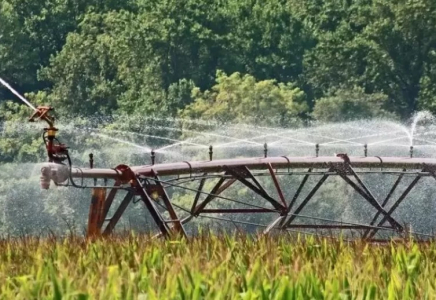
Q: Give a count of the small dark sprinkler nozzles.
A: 7